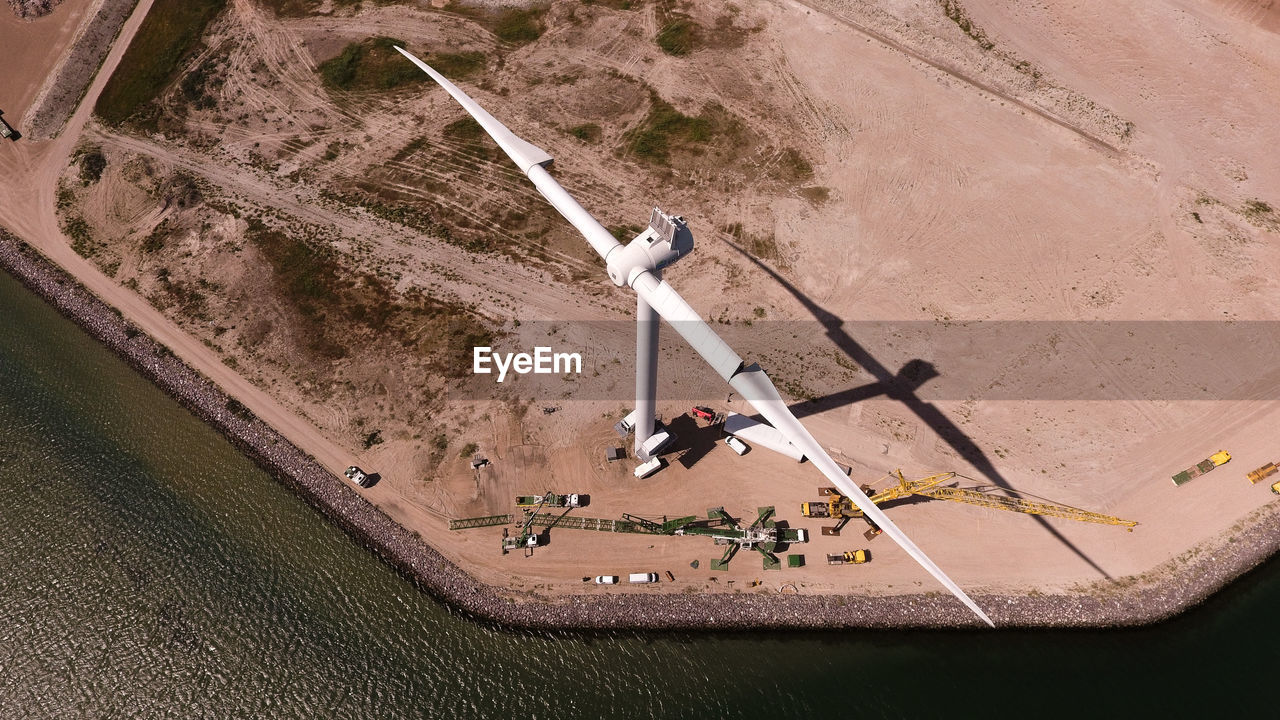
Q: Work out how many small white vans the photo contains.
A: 3